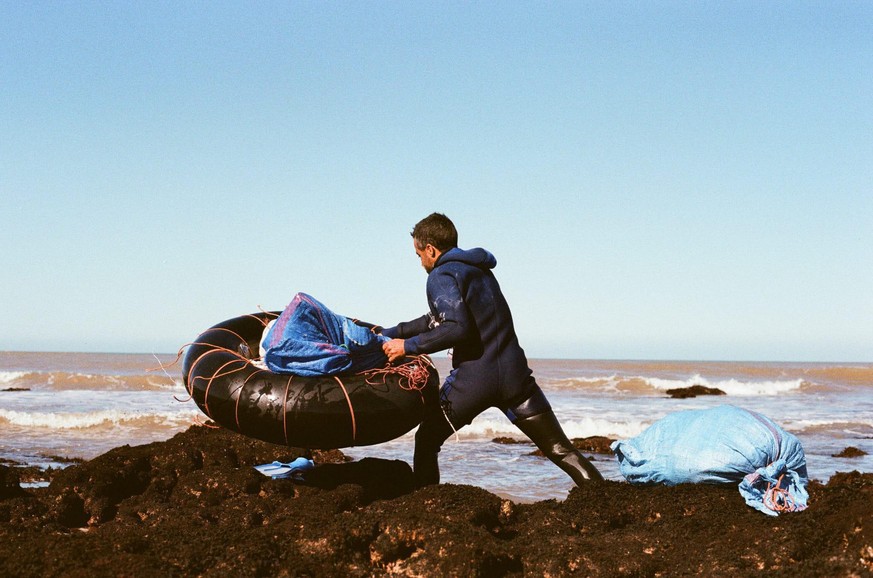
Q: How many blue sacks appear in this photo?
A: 2